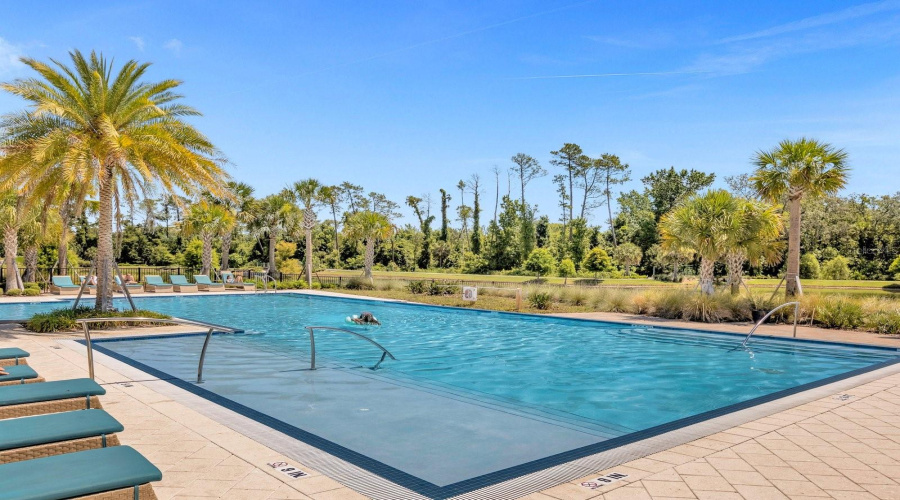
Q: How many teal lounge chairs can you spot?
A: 12